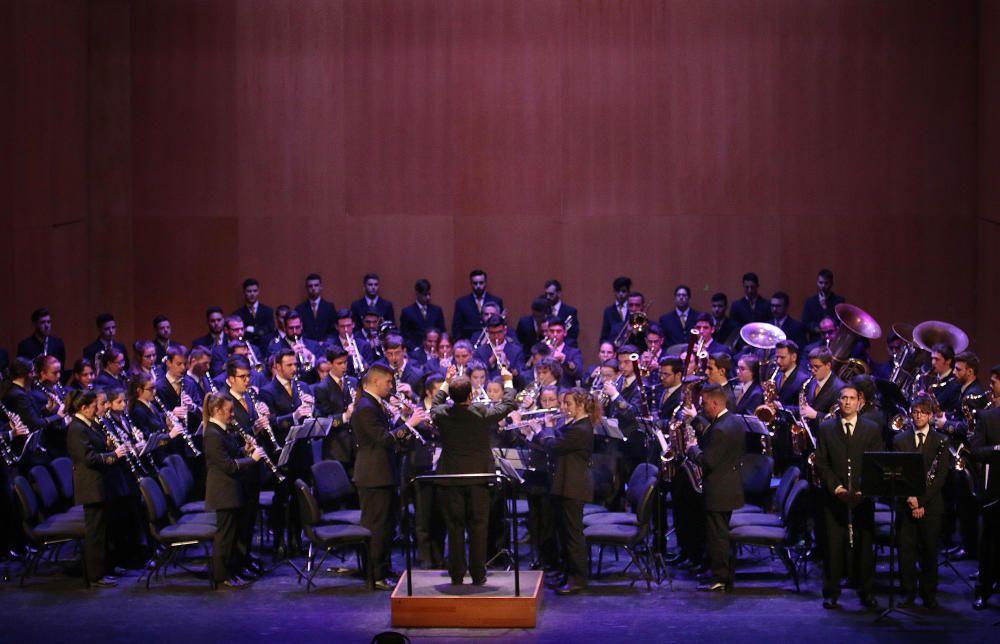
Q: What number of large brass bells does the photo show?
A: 4